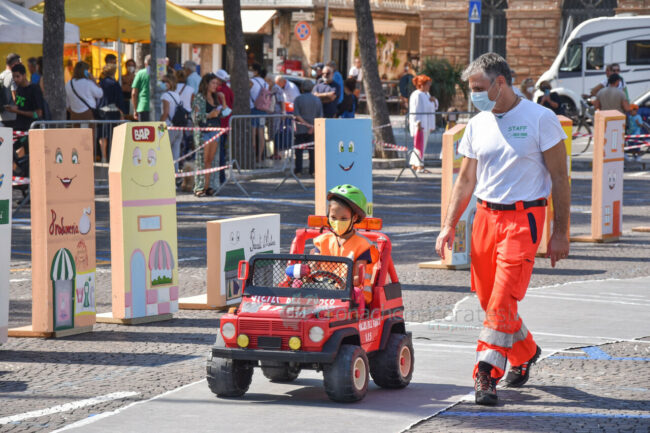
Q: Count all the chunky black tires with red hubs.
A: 2